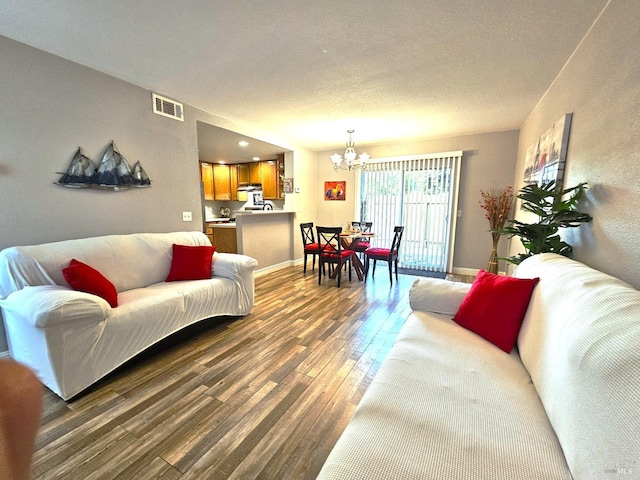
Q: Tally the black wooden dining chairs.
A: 4